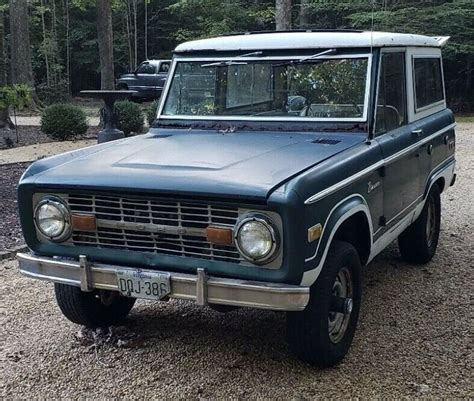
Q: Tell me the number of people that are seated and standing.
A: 0